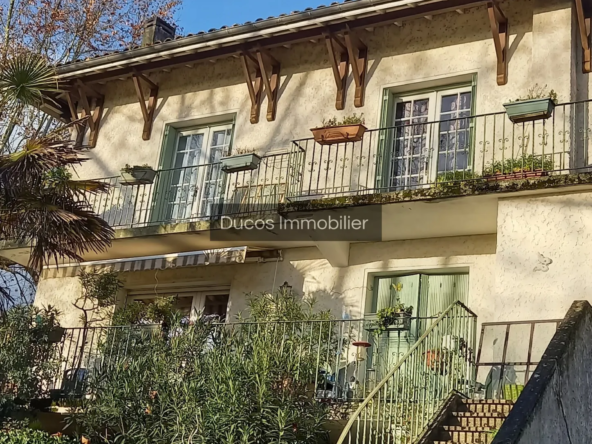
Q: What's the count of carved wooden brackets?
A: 9